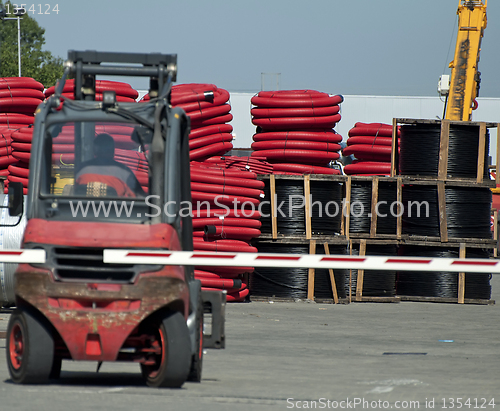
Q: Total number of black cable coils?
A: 7